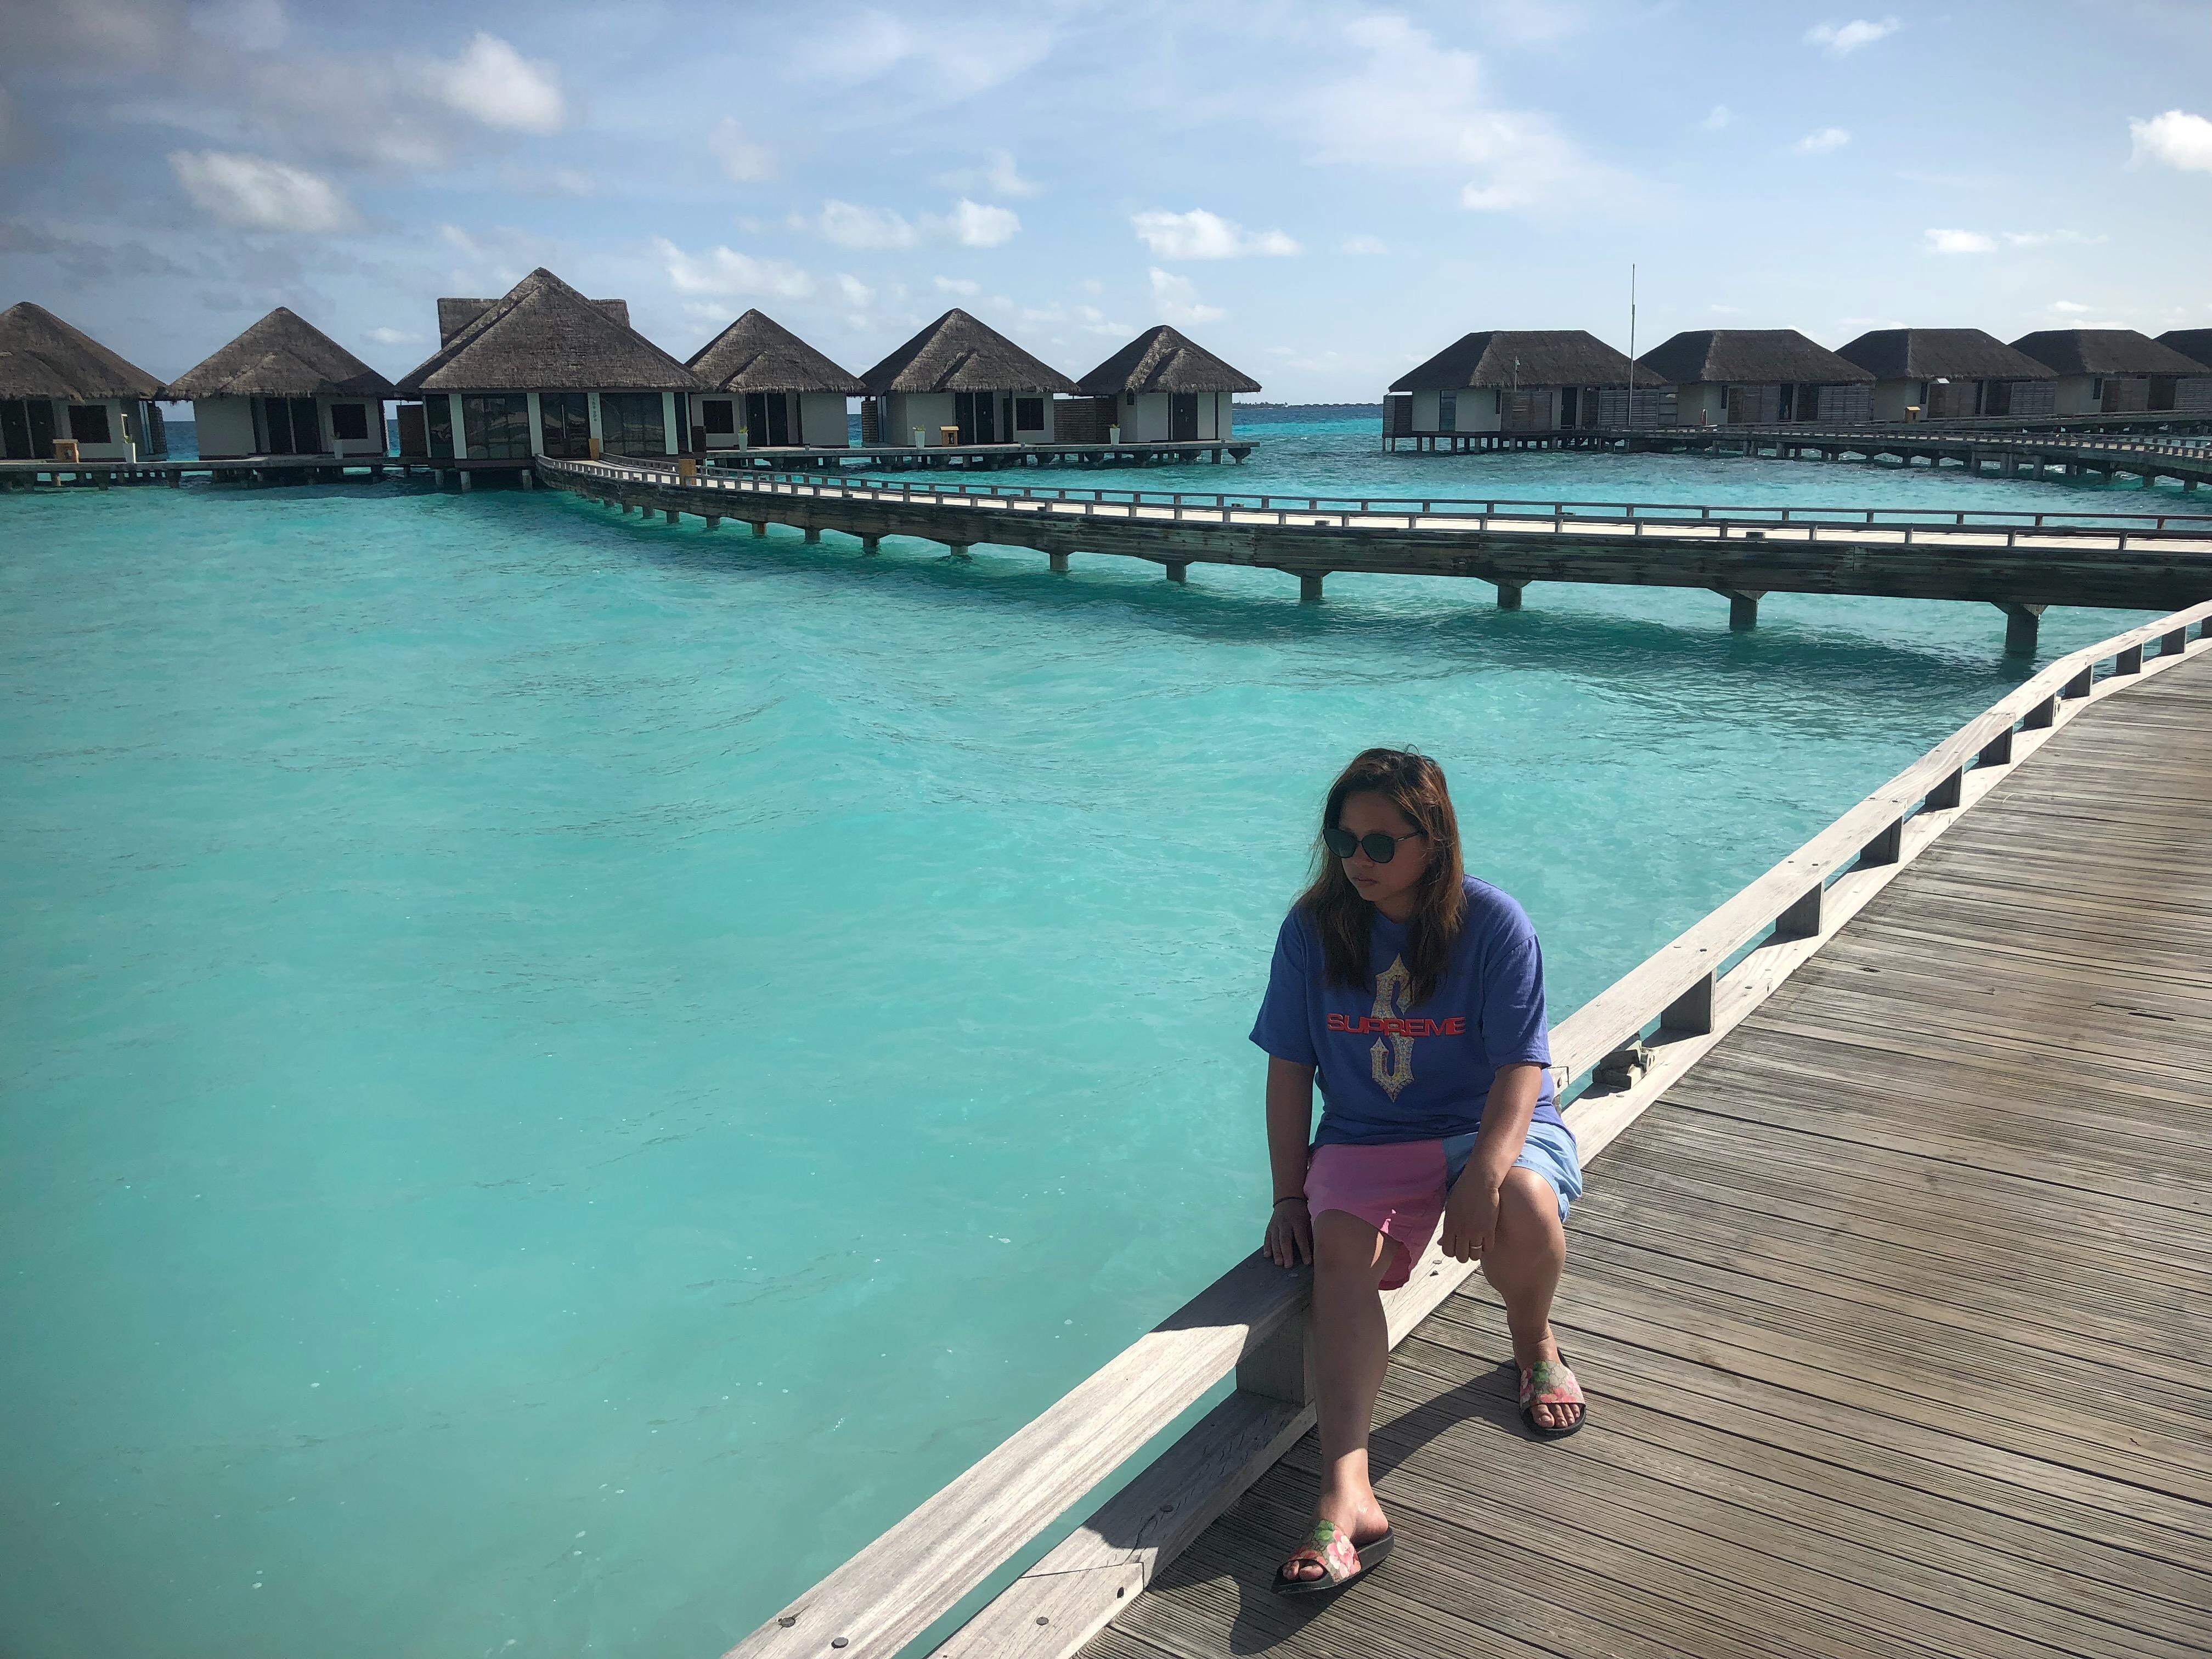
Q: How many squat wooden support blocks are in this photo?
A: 11